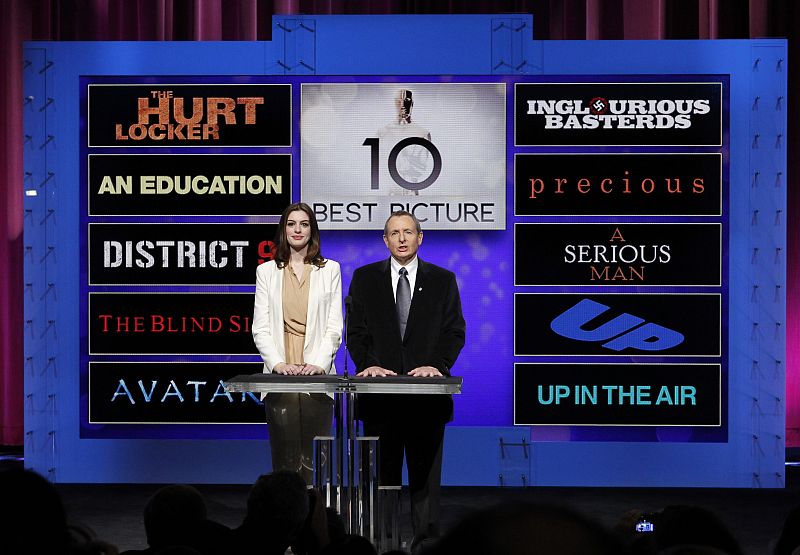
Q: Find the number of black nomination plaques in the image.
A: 10